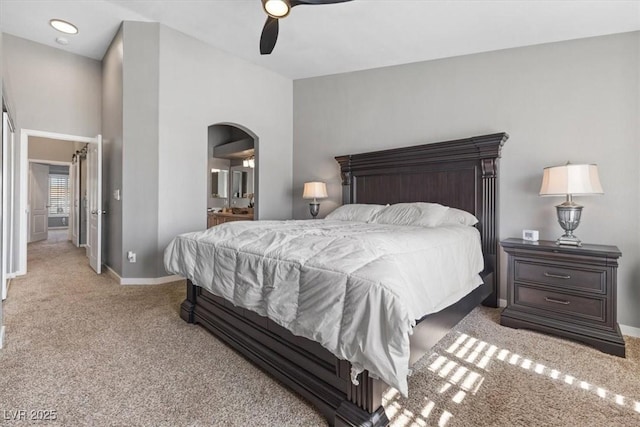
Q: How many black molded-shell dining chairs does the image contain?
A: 0